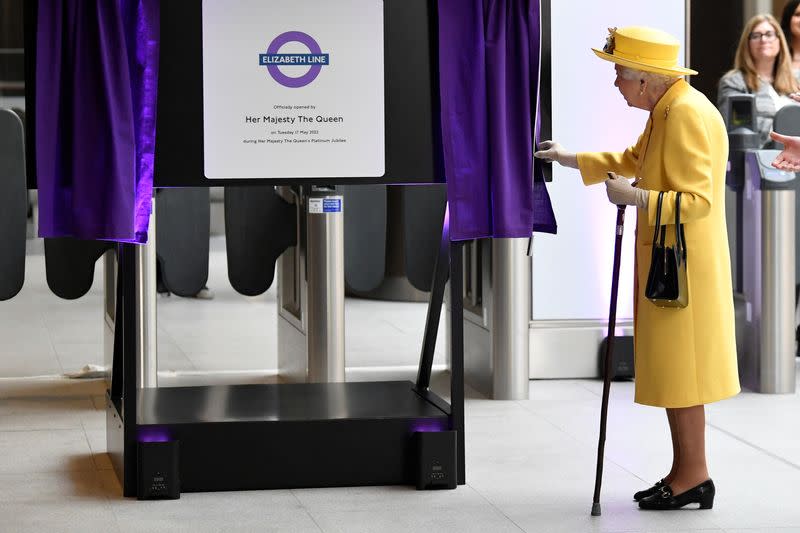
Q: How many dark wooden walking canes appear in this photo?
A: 1